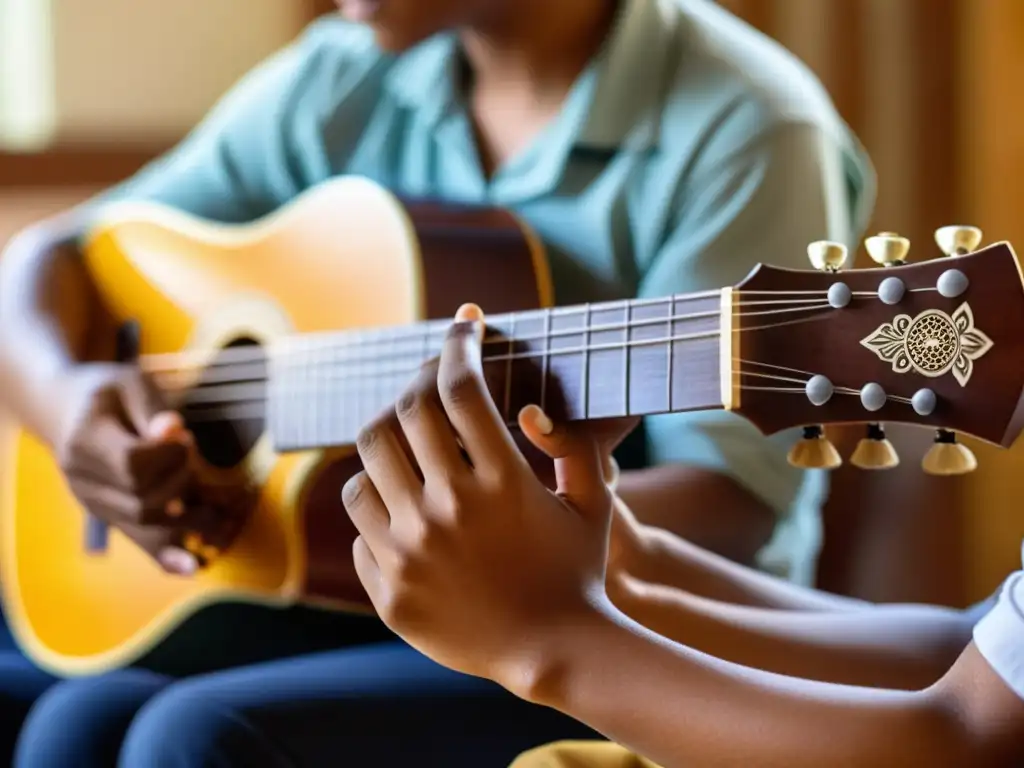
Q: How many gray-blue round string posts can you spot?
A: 6